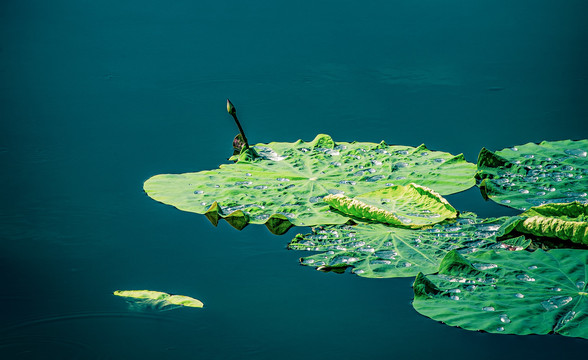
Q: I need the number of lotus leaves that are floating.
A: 7